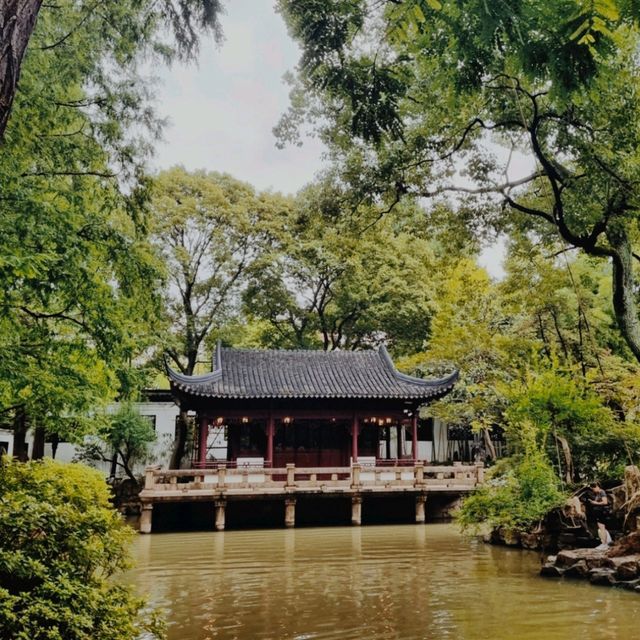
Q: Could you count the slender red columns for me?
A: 4